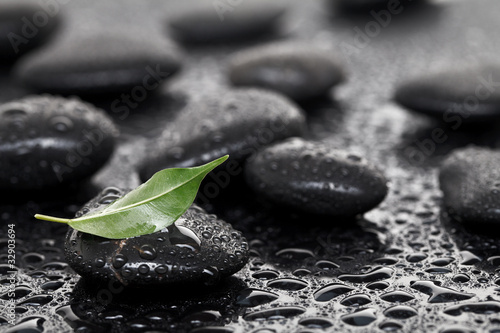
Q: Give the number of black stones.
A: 11